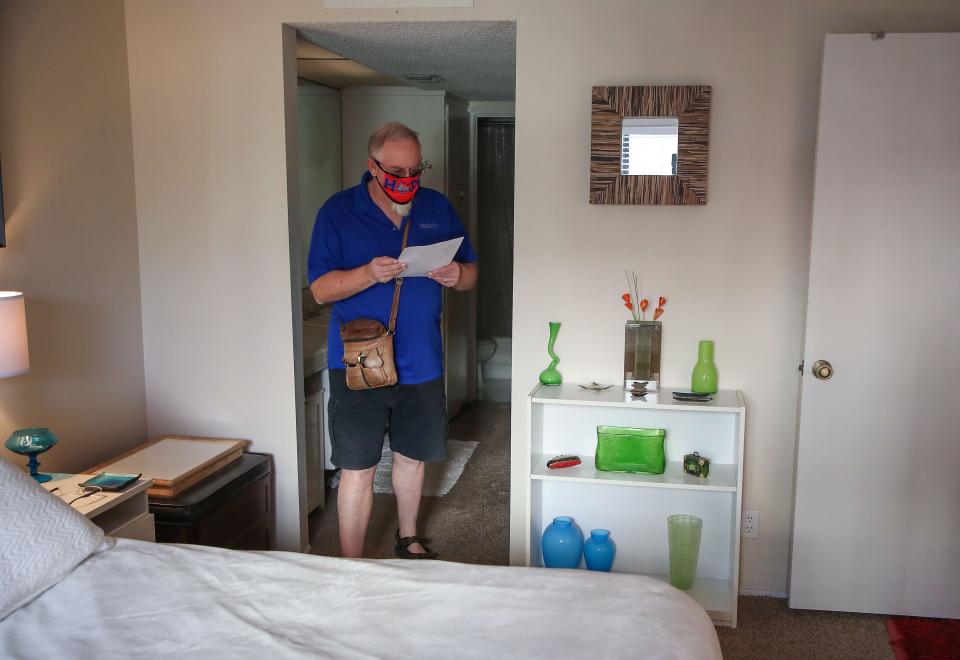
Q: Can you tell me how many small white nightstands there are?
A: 1